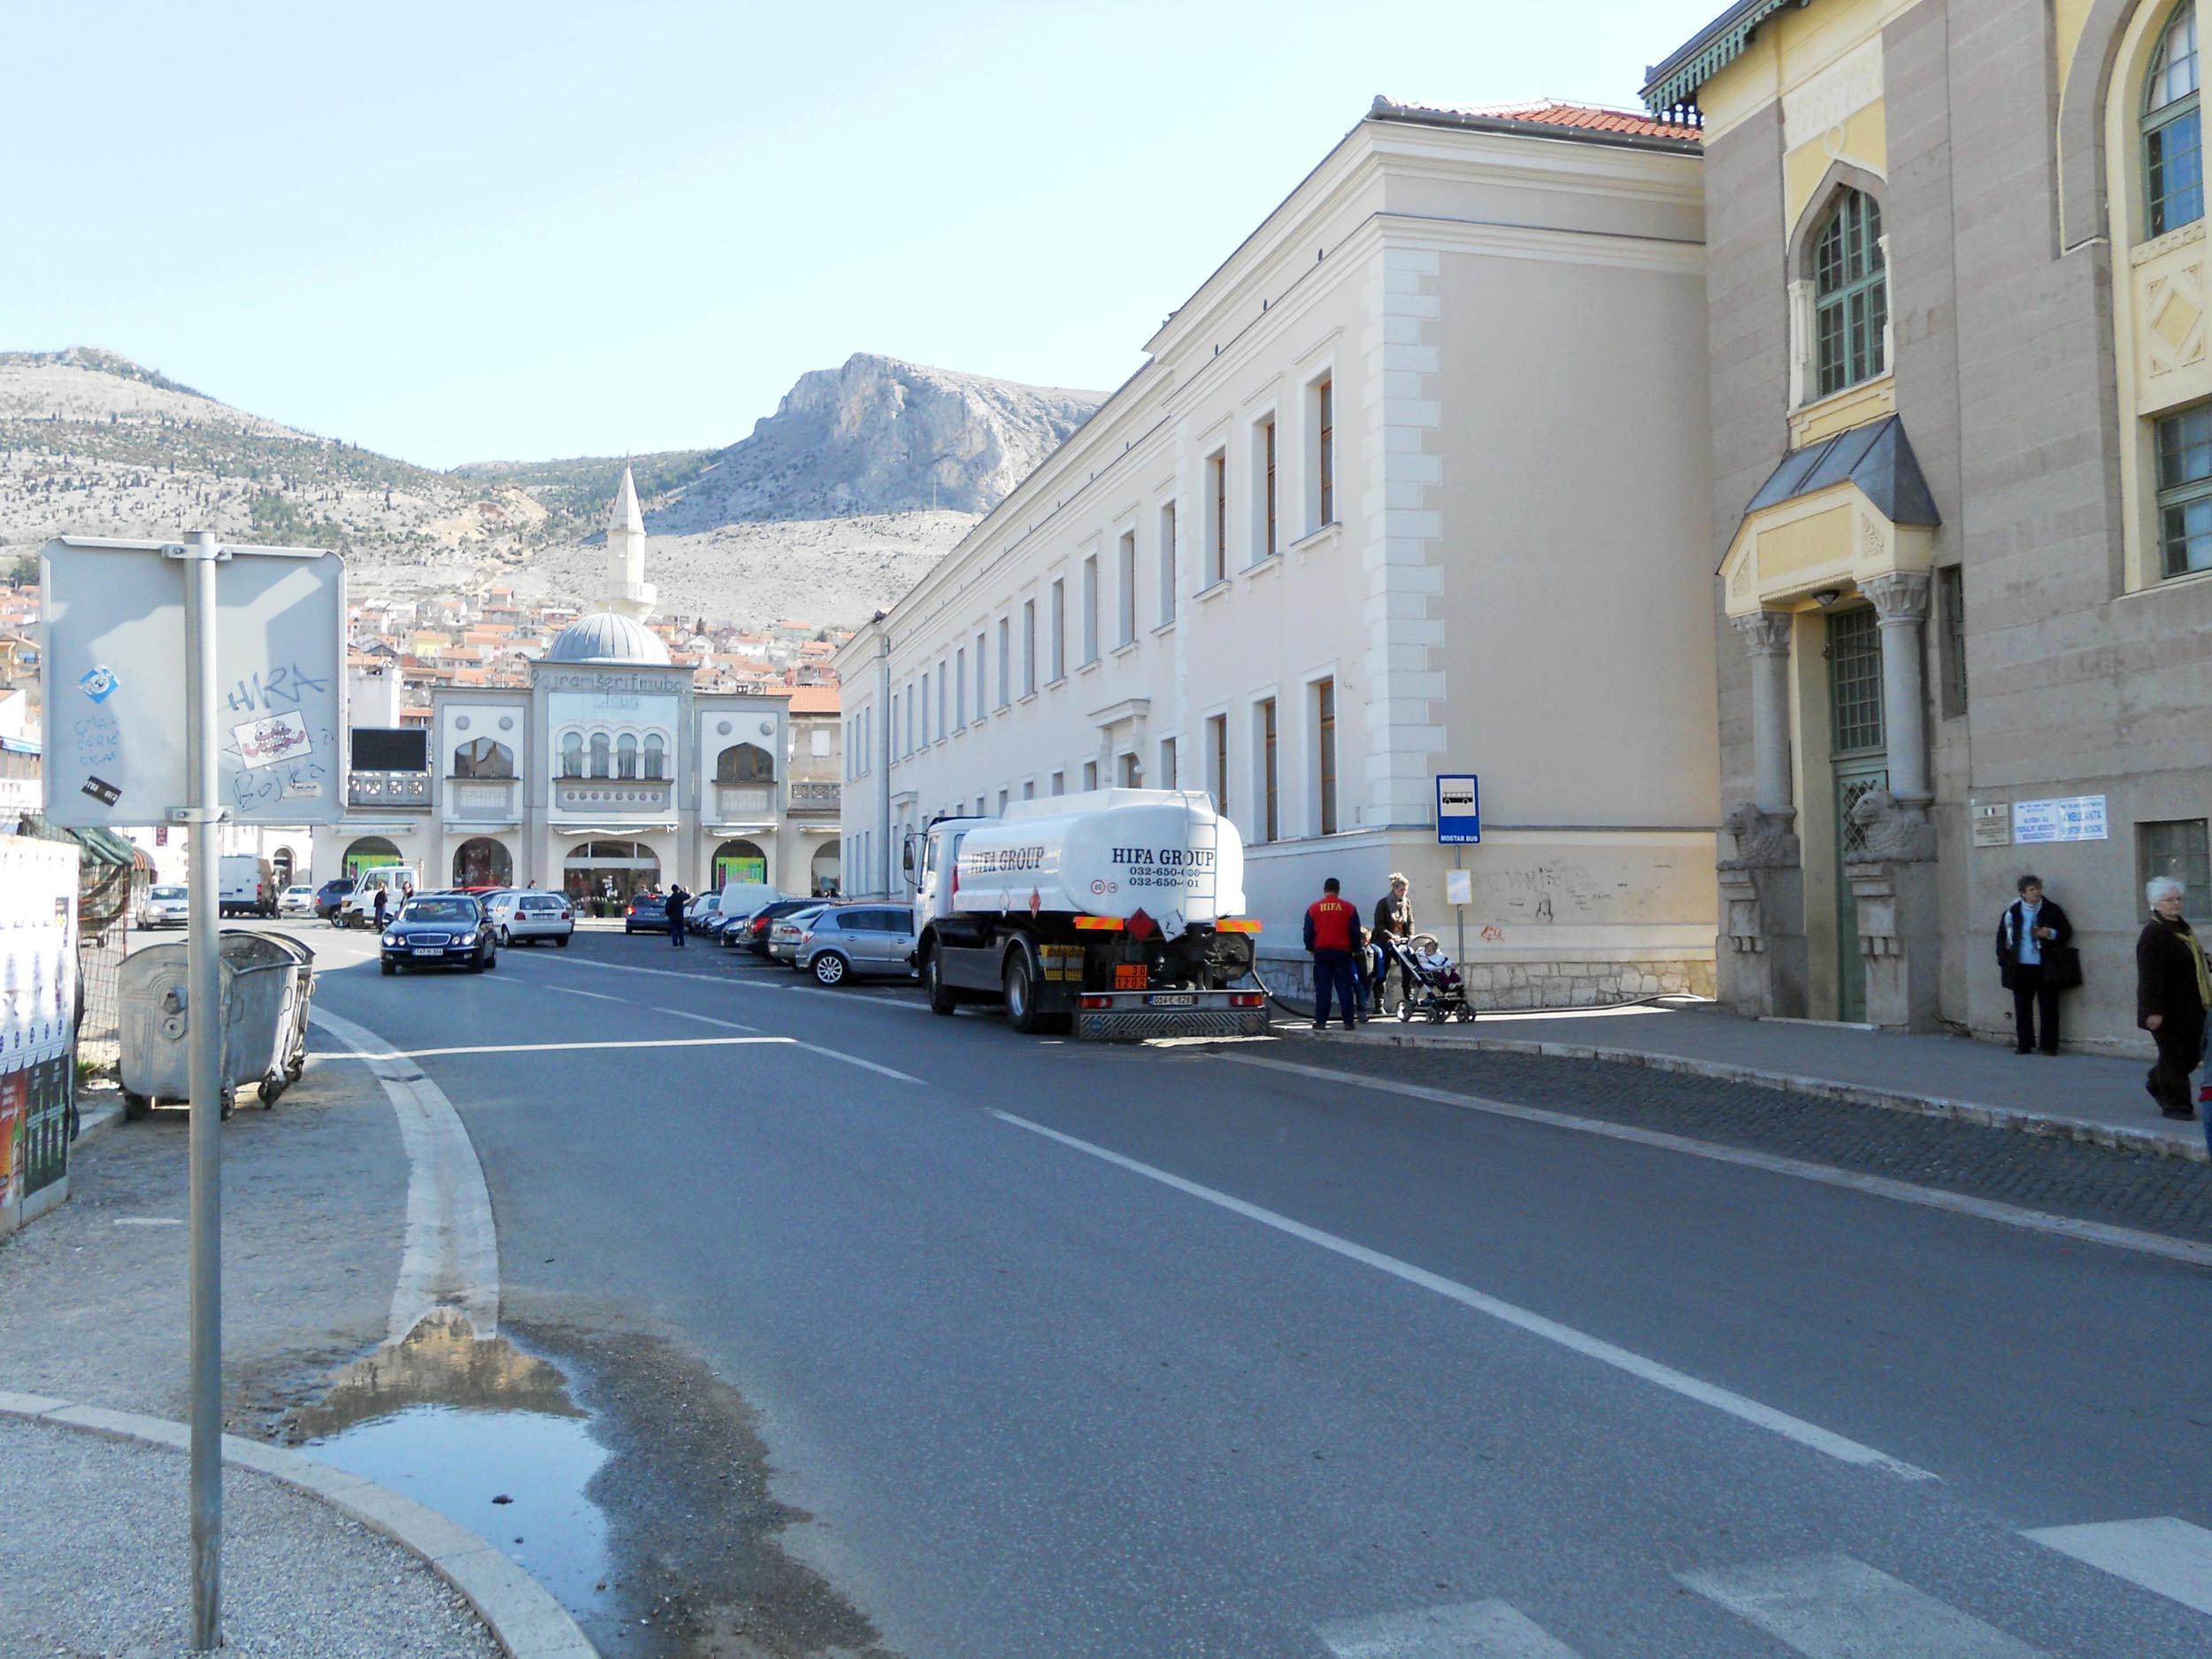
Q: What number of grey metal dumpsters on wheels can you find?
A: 2